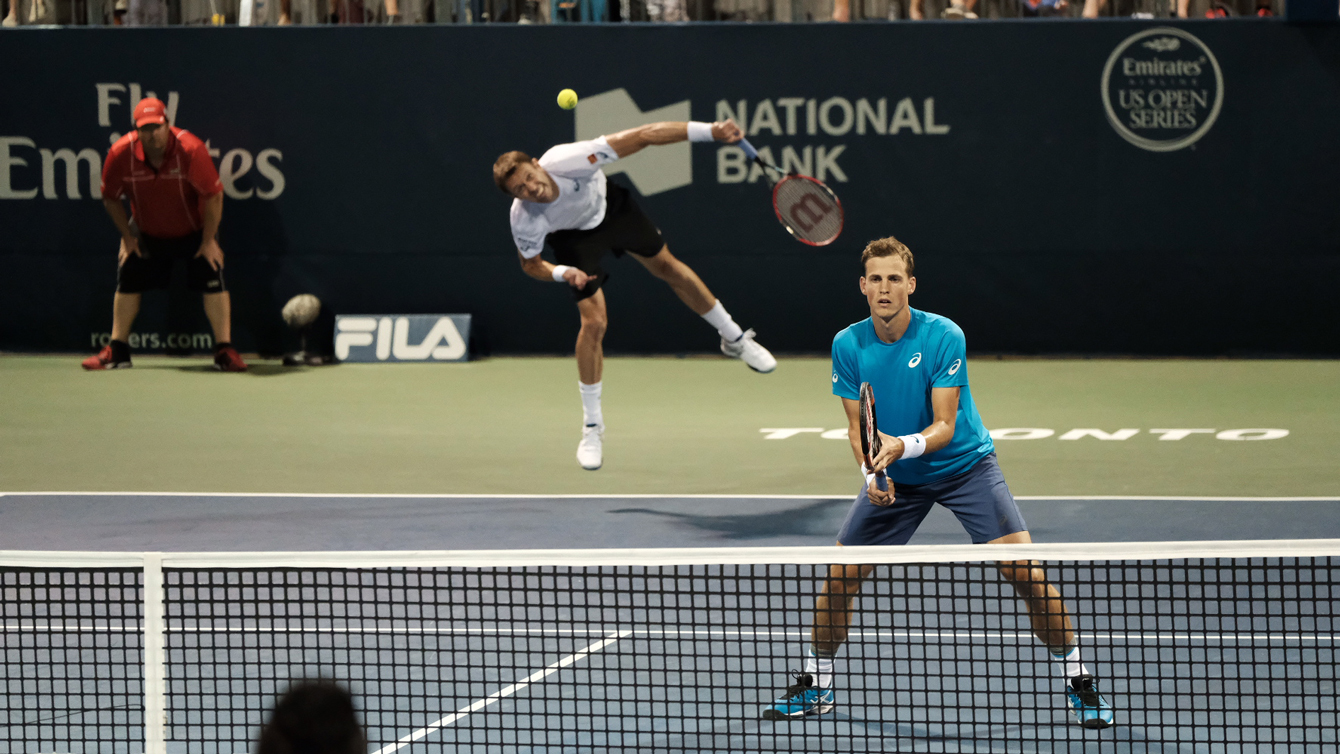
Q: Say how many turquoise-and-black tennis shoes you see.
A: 2